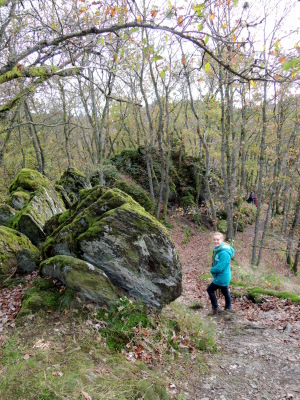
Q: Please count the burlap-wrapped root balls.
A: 0